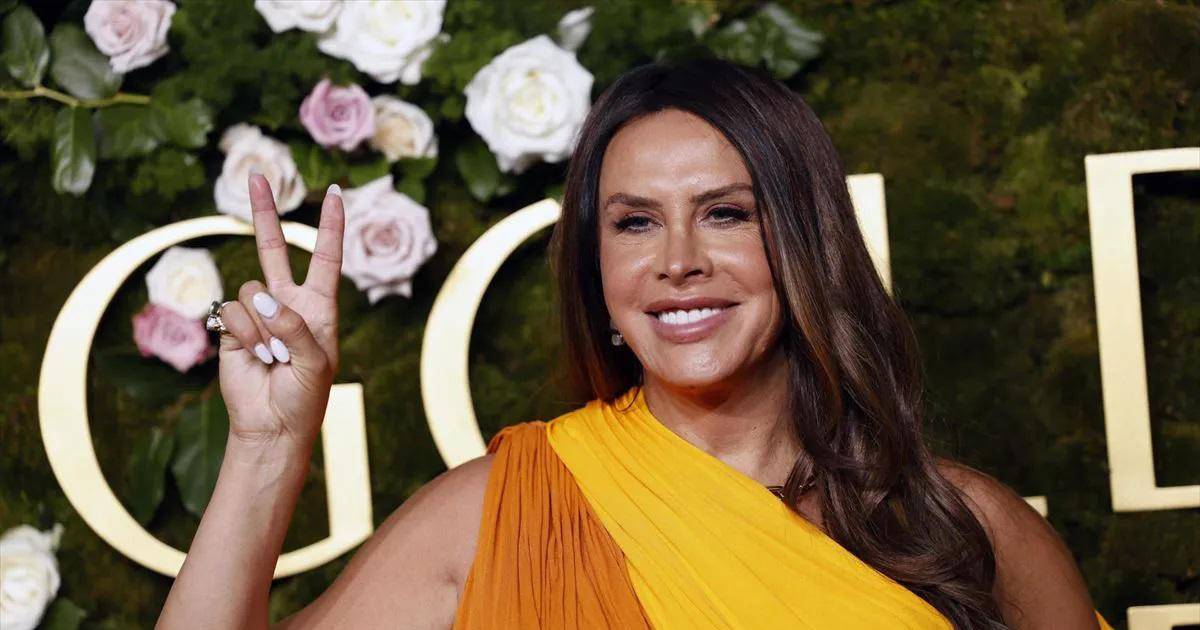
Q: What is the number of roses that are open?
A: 11